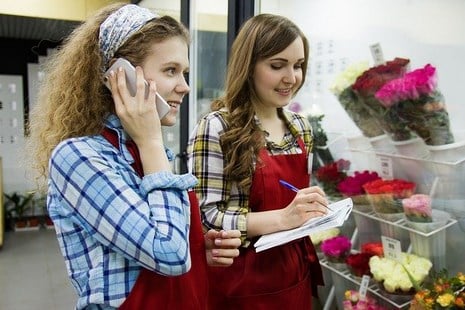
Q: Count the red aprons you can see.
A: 2